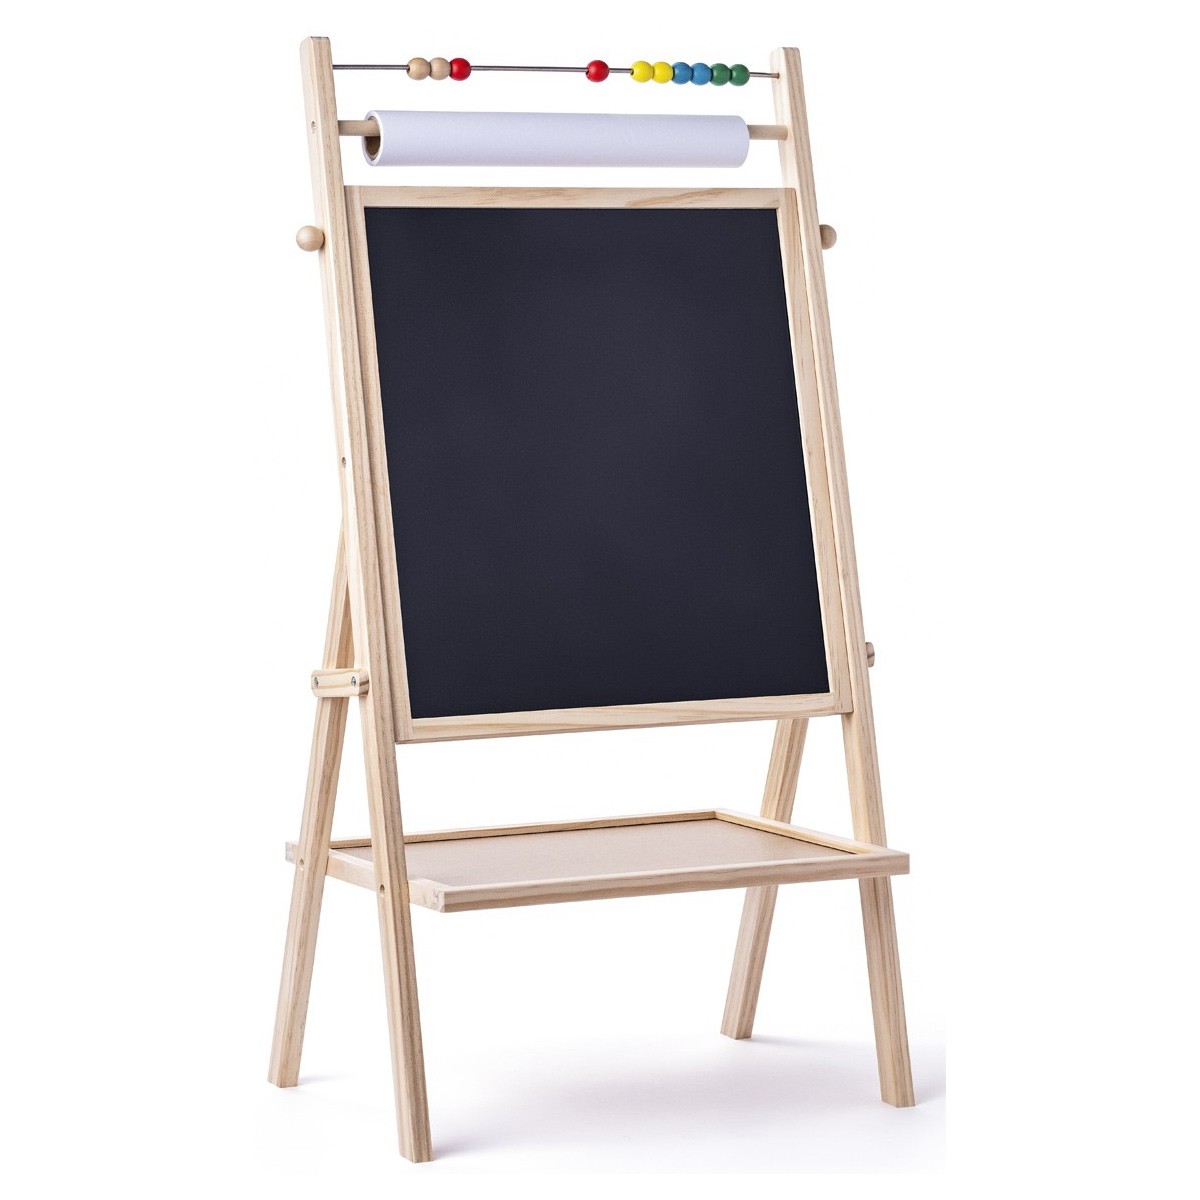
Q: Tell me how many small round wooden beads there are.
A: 10